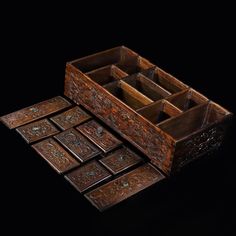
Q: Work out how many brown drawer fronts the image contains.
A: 9